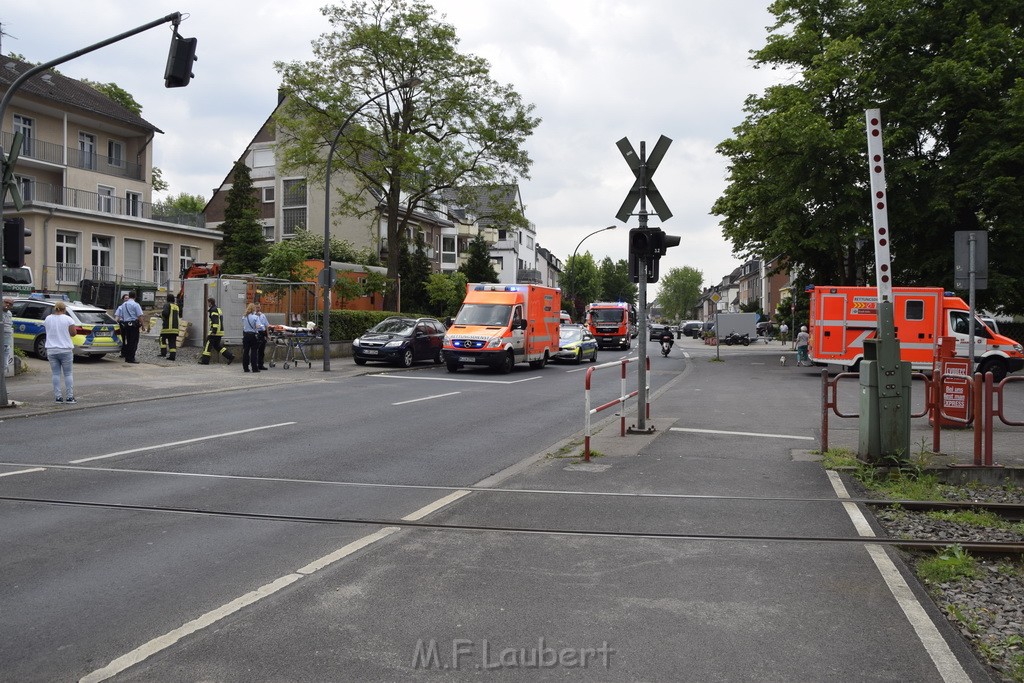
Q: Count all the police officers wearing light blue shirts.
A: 4